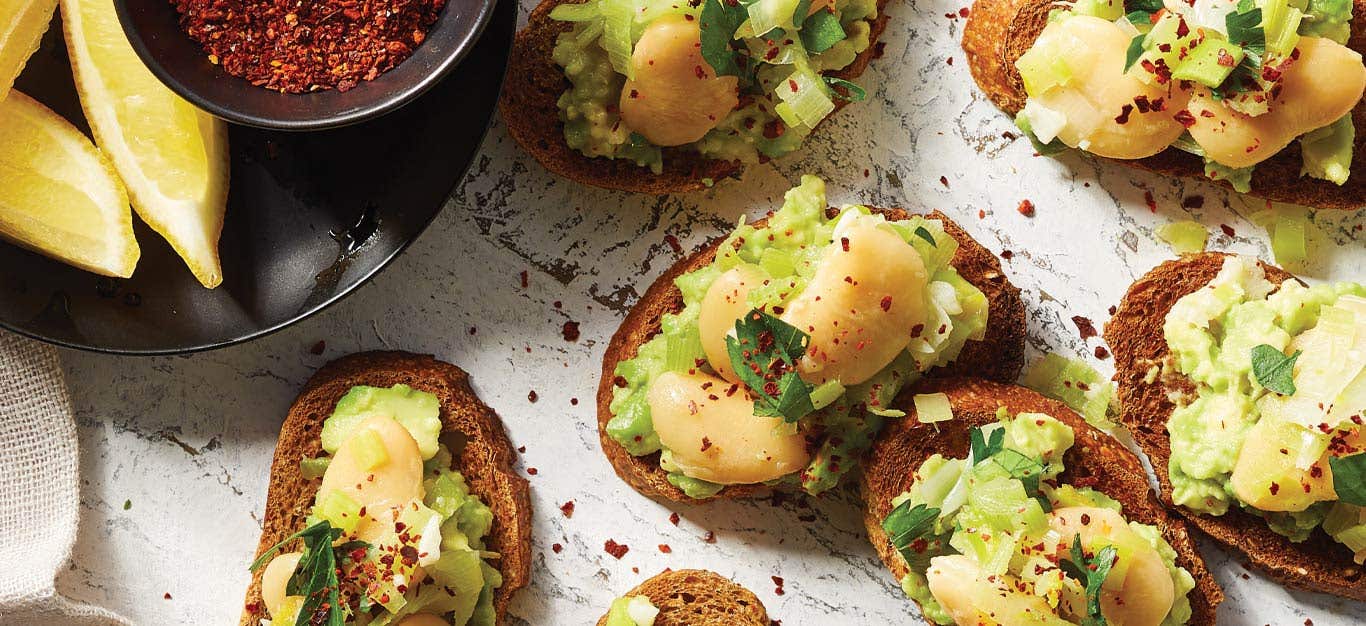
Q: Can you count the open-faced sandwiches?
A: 7